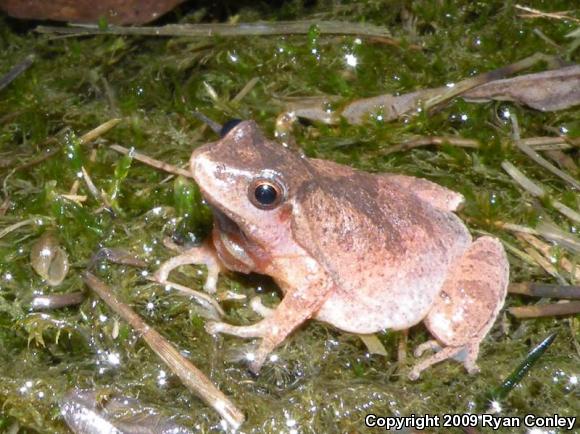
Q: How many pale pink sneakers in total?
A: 0